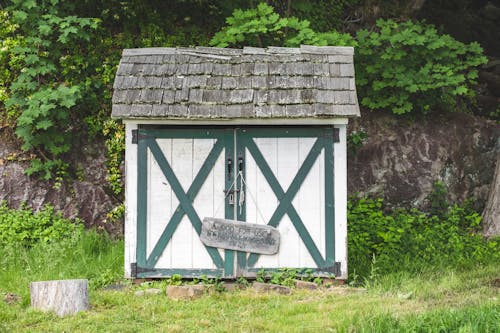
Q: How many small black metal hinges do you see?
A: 4